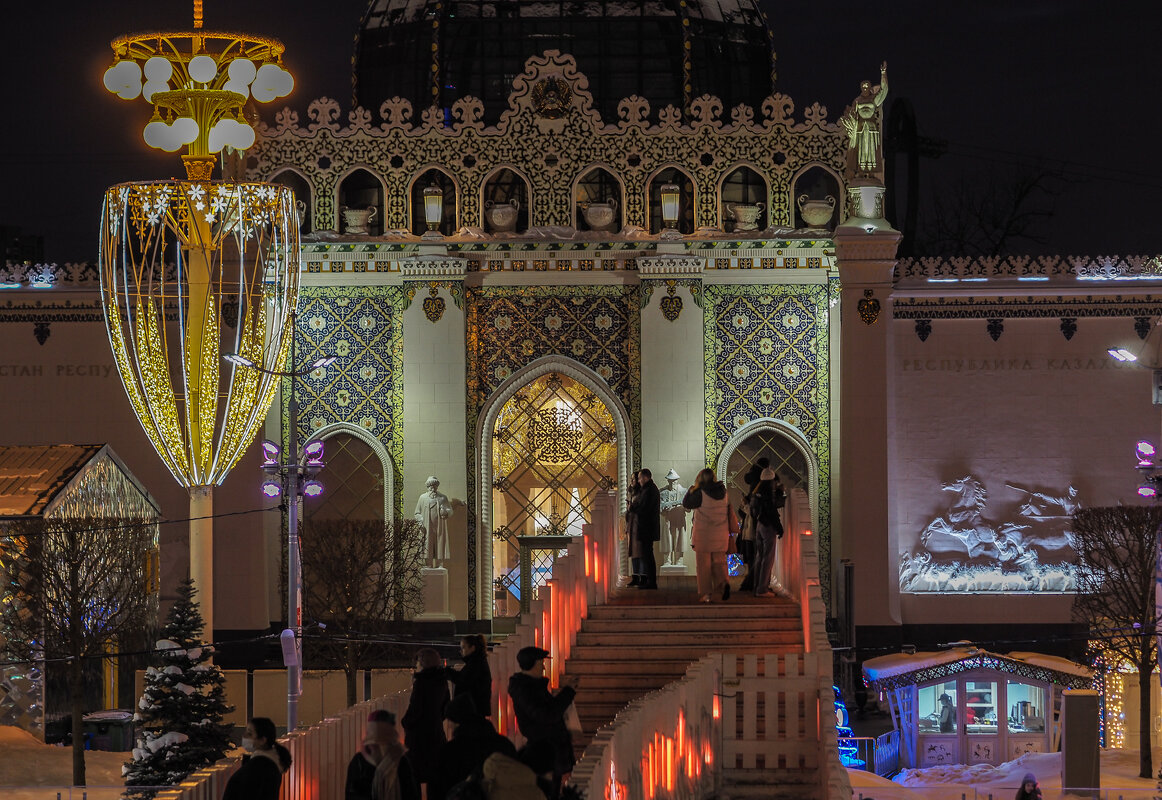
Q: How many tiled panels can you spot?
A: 3